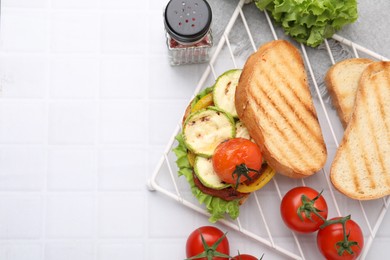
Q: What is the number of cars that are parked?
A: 0